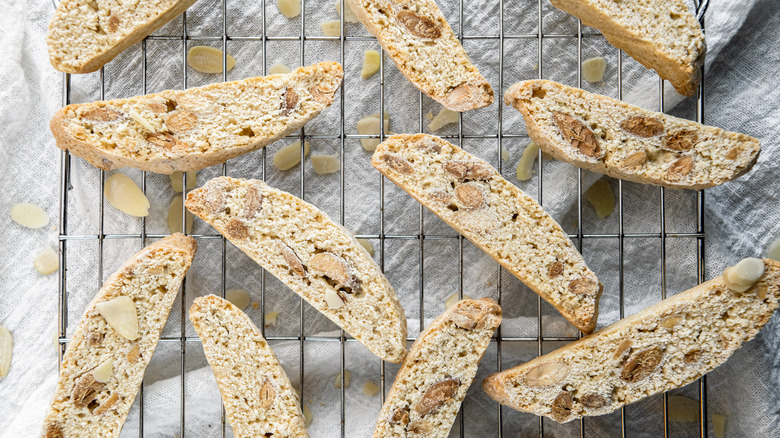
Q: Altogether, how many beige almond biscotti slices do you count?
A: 11